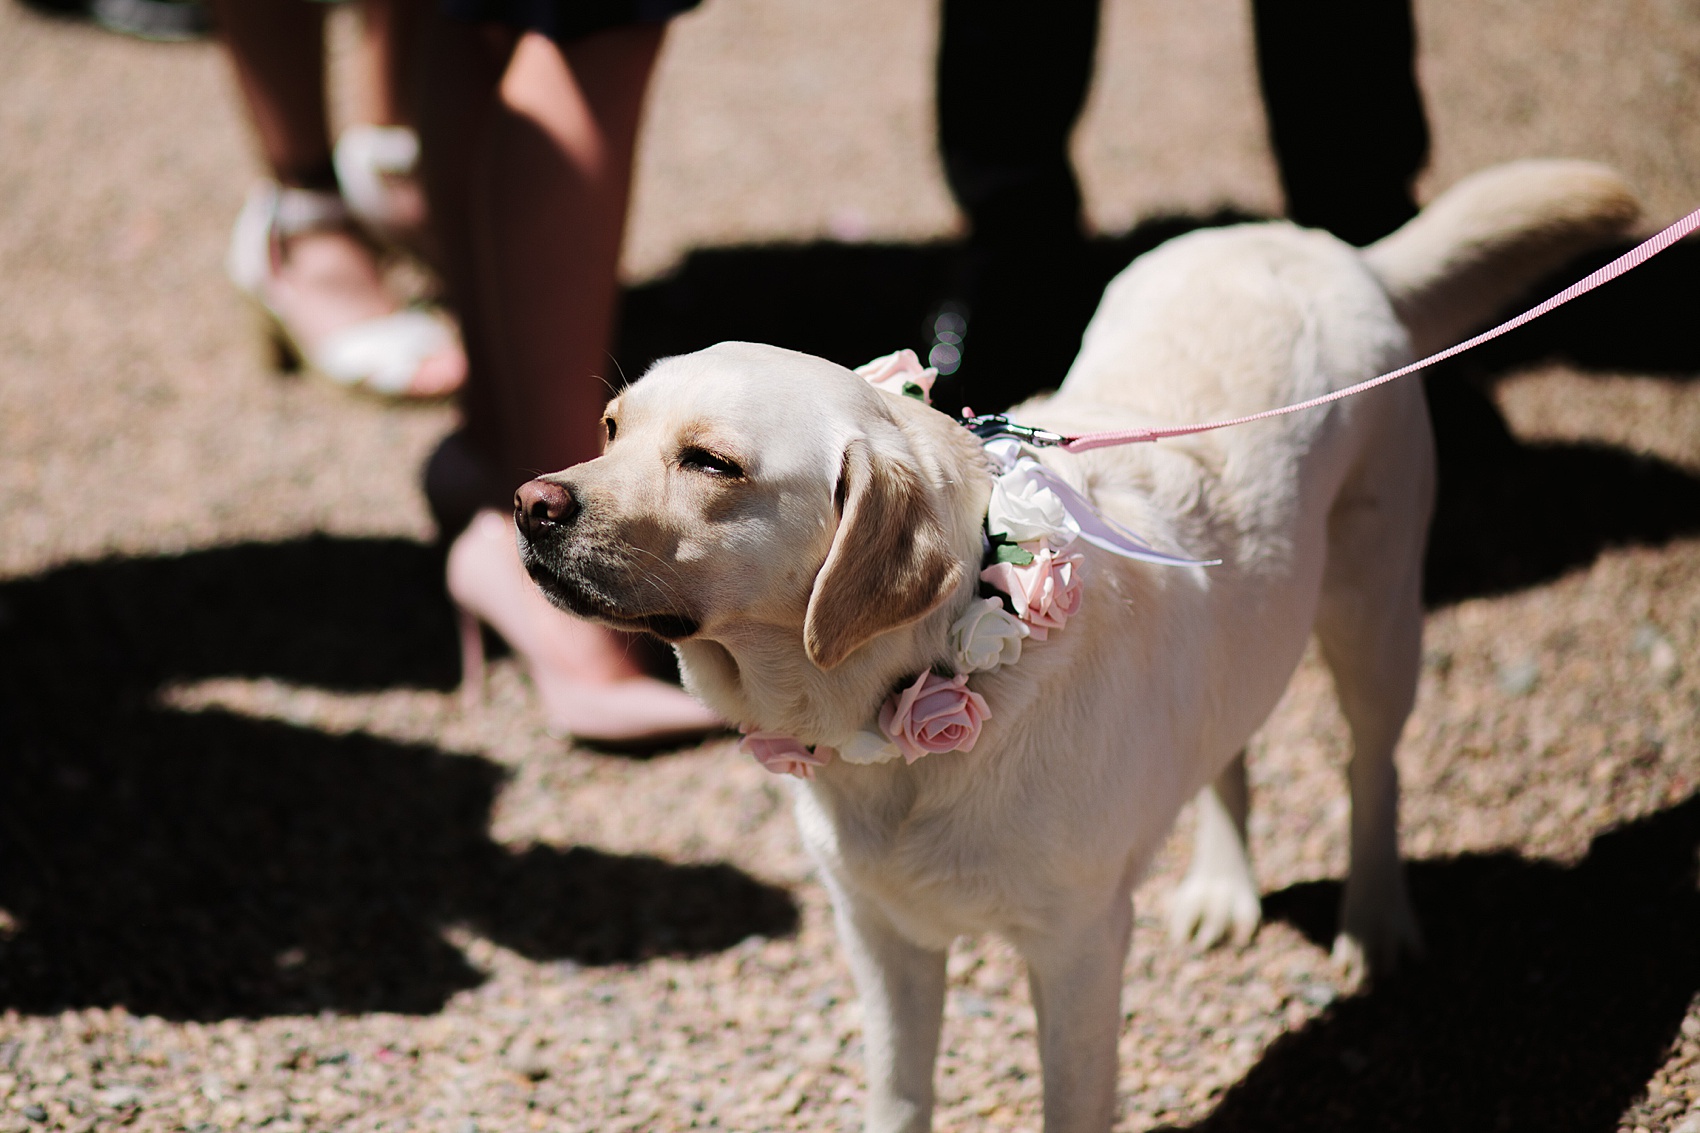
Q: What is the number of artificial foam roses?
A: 7